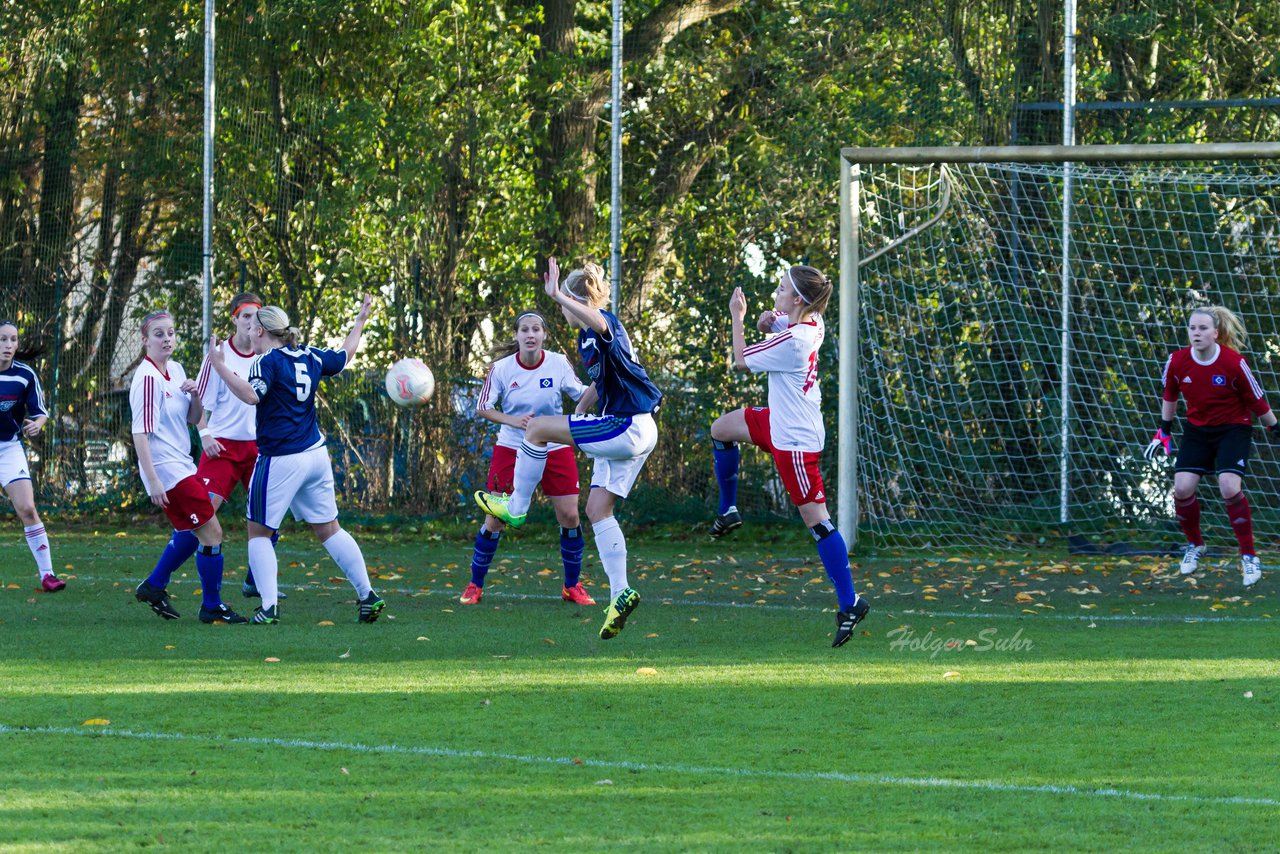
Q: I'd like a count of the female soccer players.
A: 8